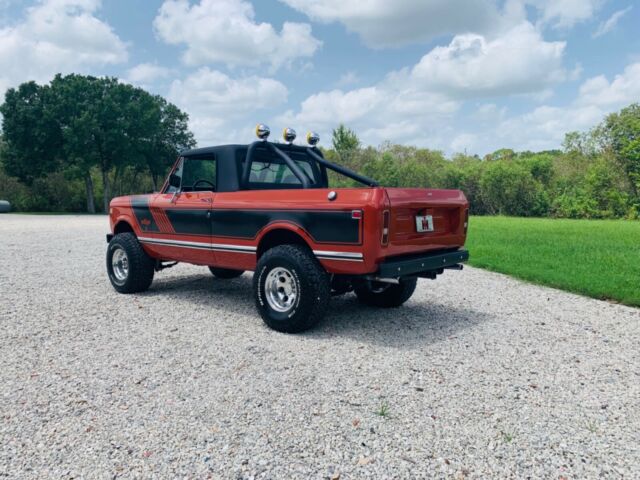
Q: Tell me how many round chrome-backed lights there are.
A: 3